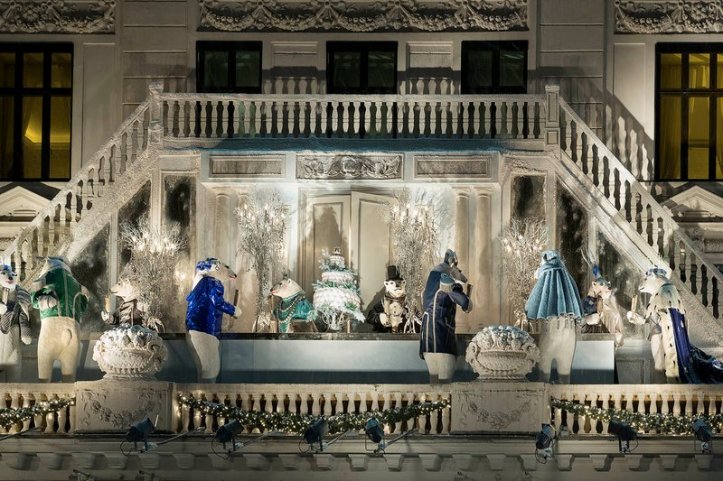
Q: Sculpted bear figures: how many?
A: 10